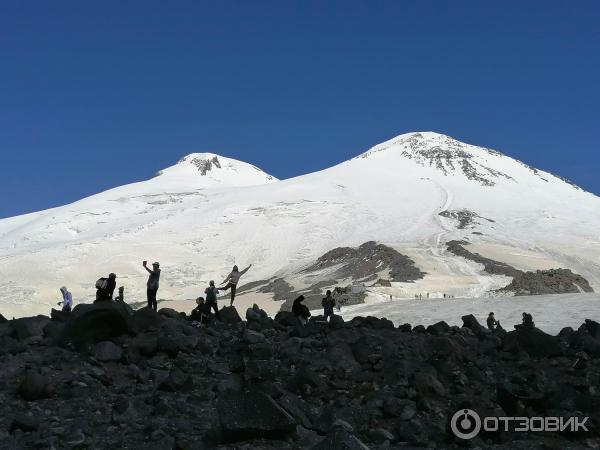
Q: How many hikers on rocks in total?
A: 11